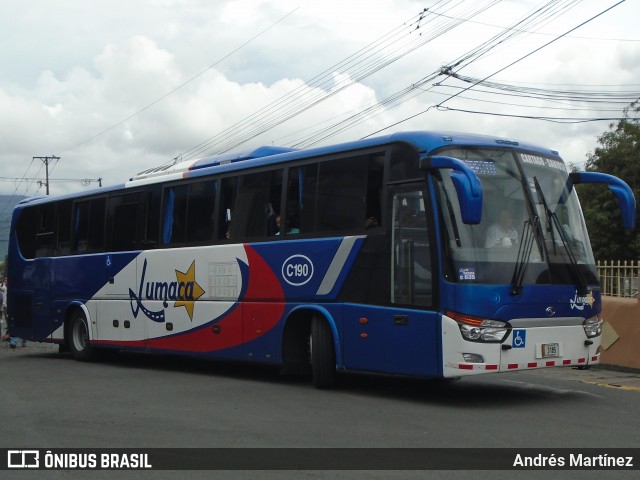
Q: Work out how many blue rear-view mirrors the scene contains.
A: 2